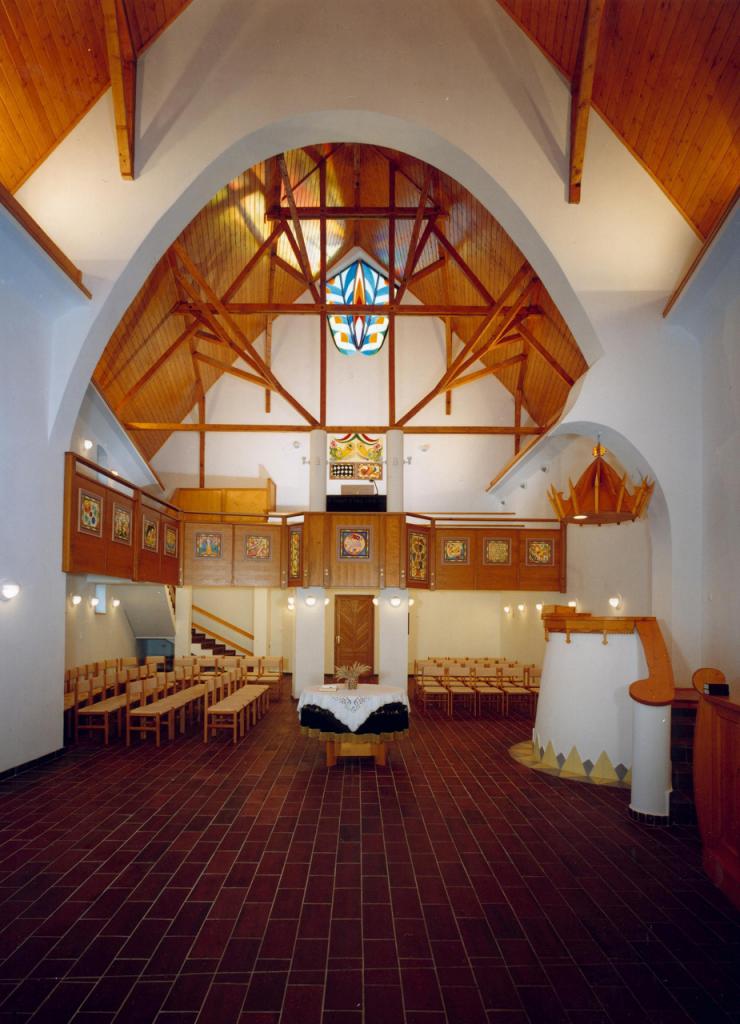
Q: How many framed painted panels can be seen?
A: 12